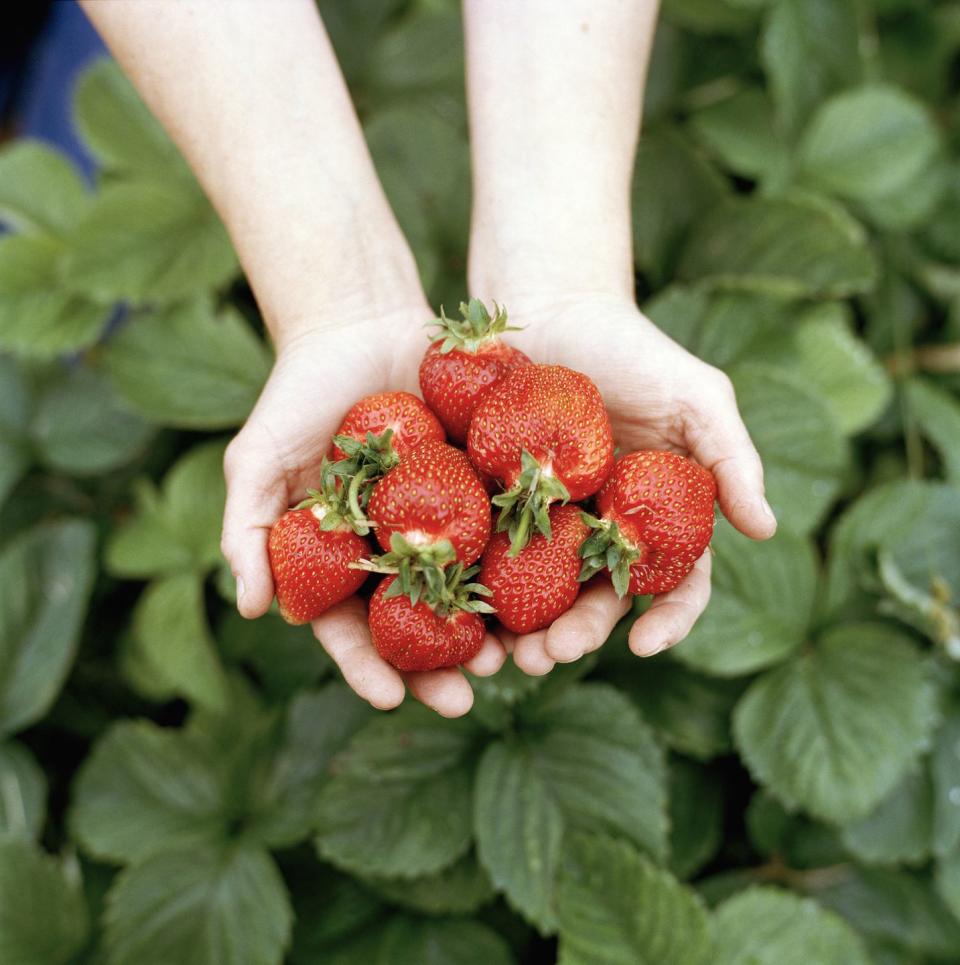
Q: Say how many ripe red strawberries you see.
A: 8